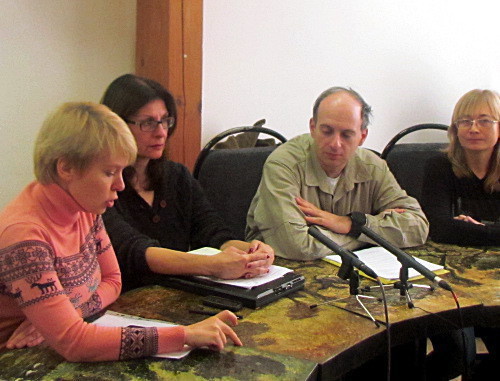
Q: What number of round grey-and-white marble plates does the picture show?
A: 0